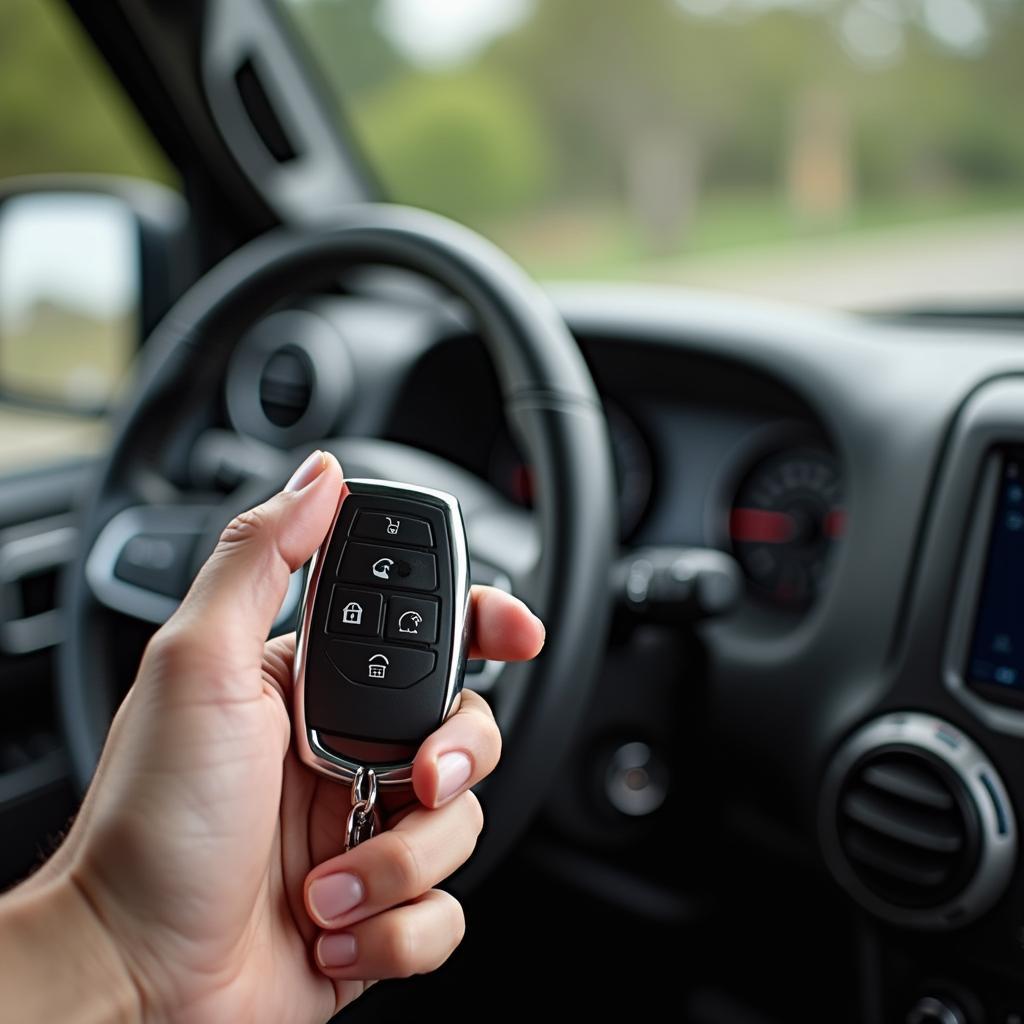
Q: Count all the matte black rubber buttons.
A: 5